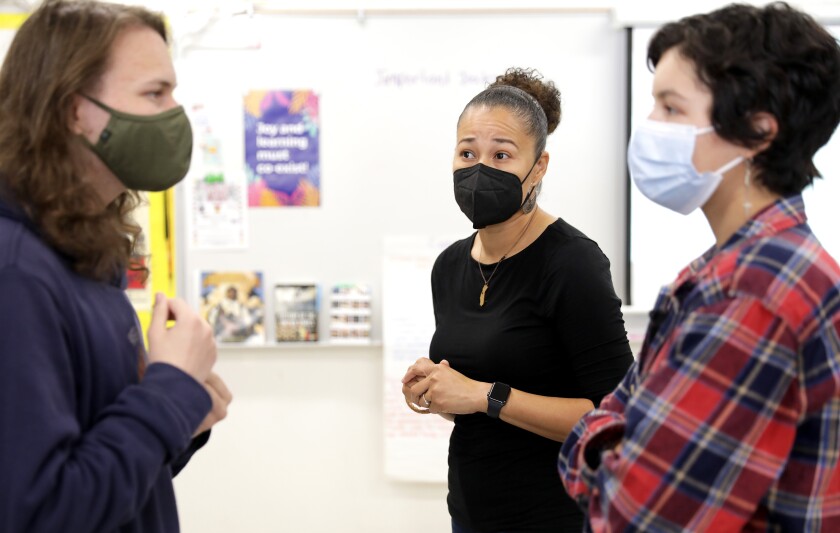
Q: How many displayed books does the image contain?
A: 3